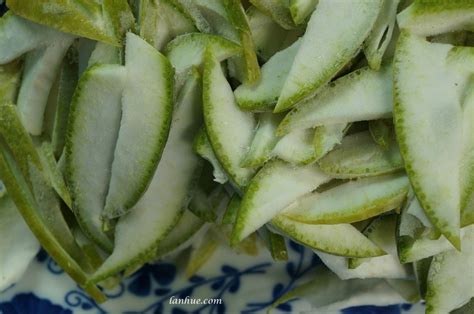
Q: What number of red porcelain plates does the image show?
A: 0